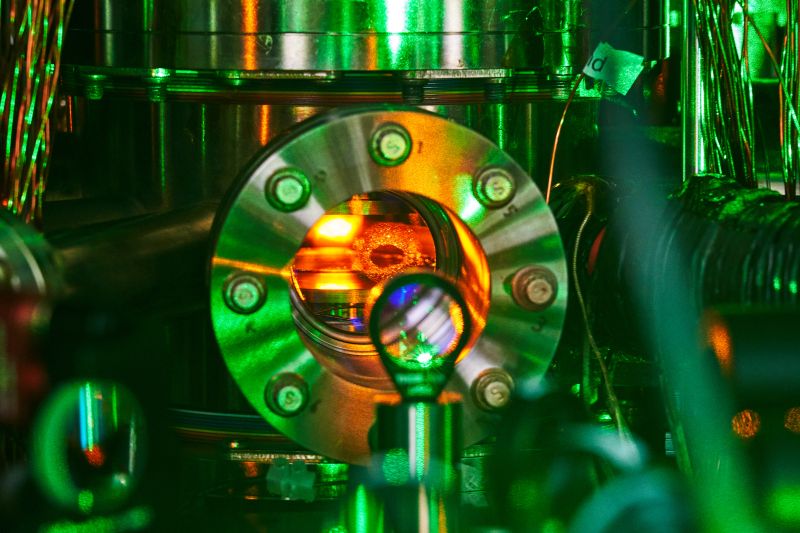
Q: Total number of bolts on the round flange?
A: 7